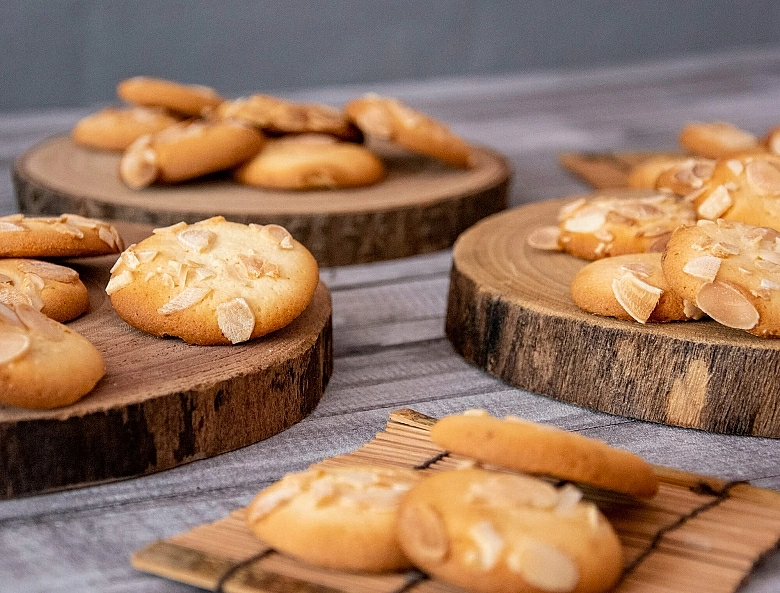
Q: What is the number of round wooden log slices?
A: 3